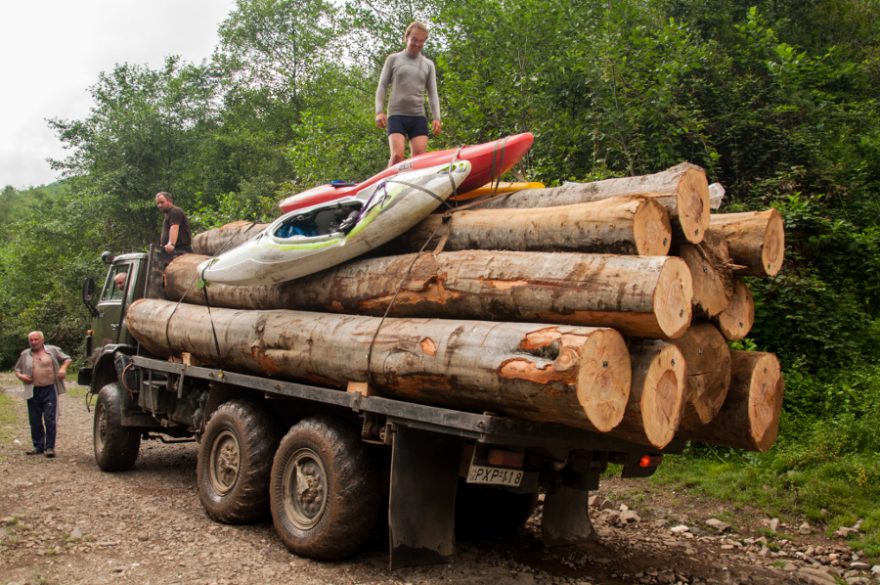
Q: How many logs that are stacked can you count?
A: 10